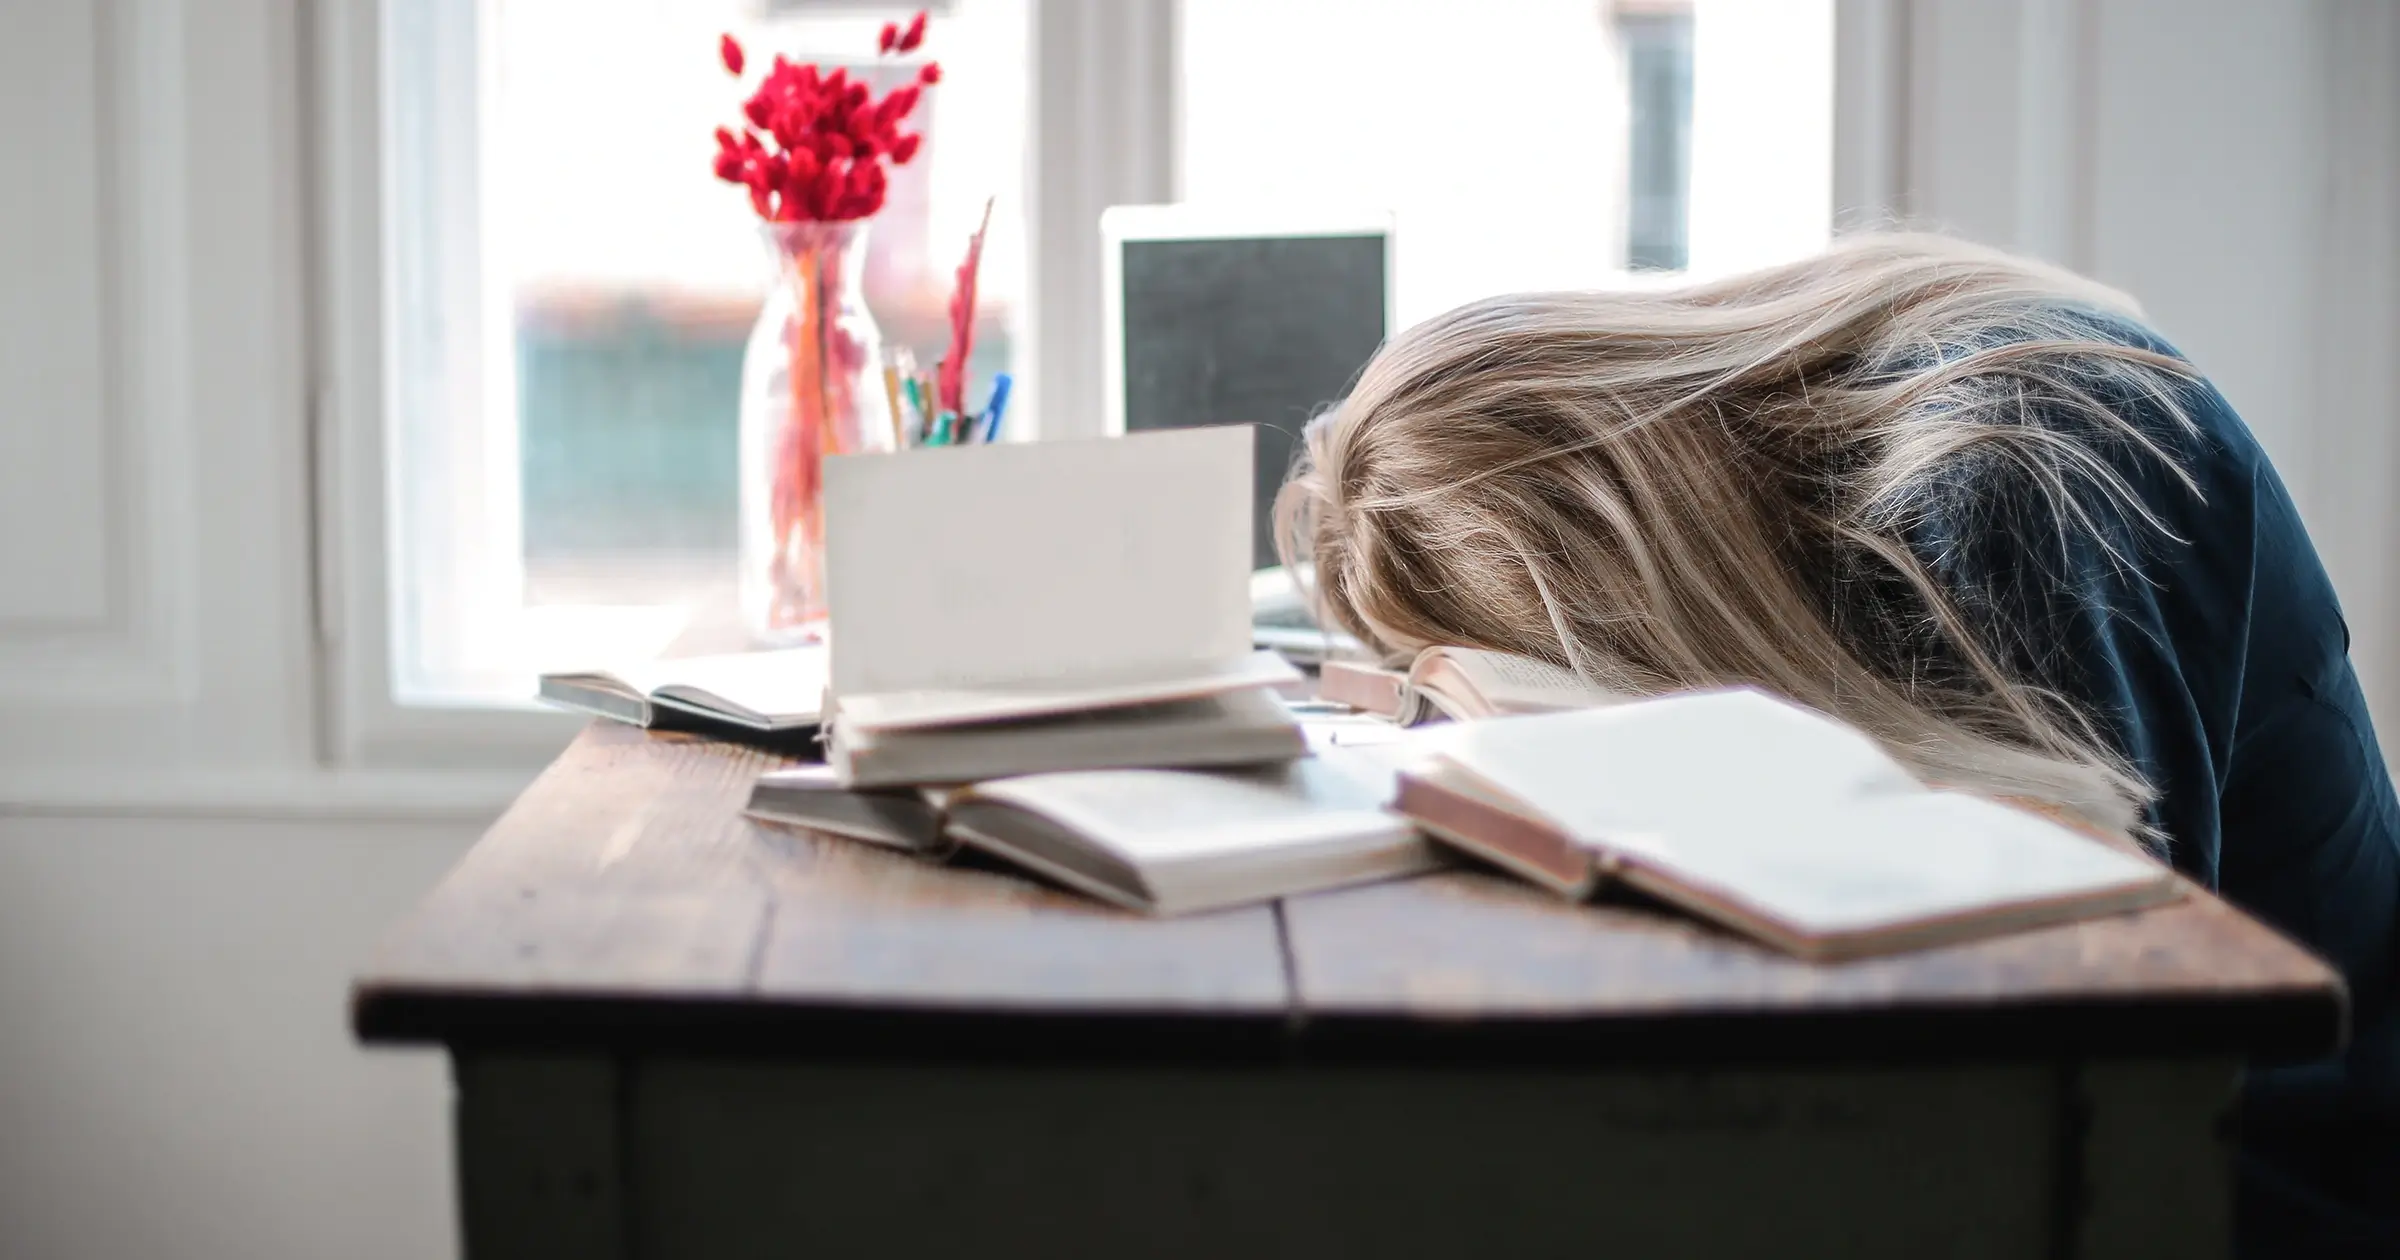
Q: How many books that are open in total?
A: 5